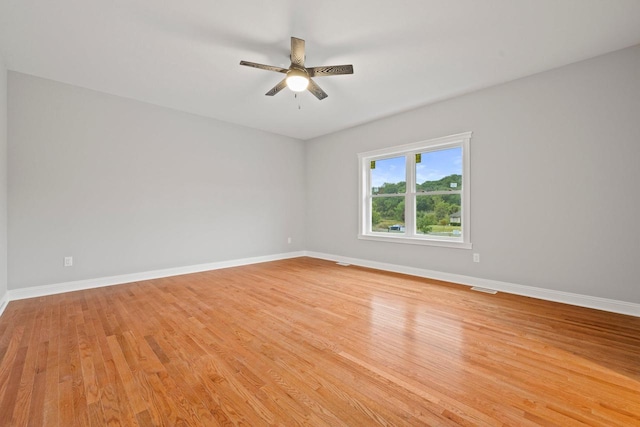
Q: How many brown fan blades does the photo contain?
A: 5